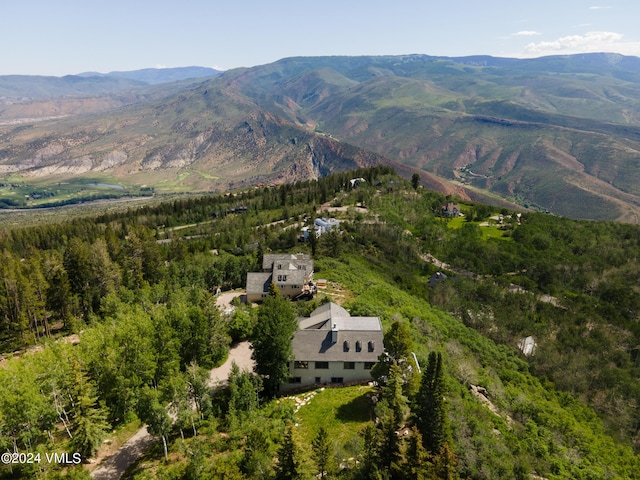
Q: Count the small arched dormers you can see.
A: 3